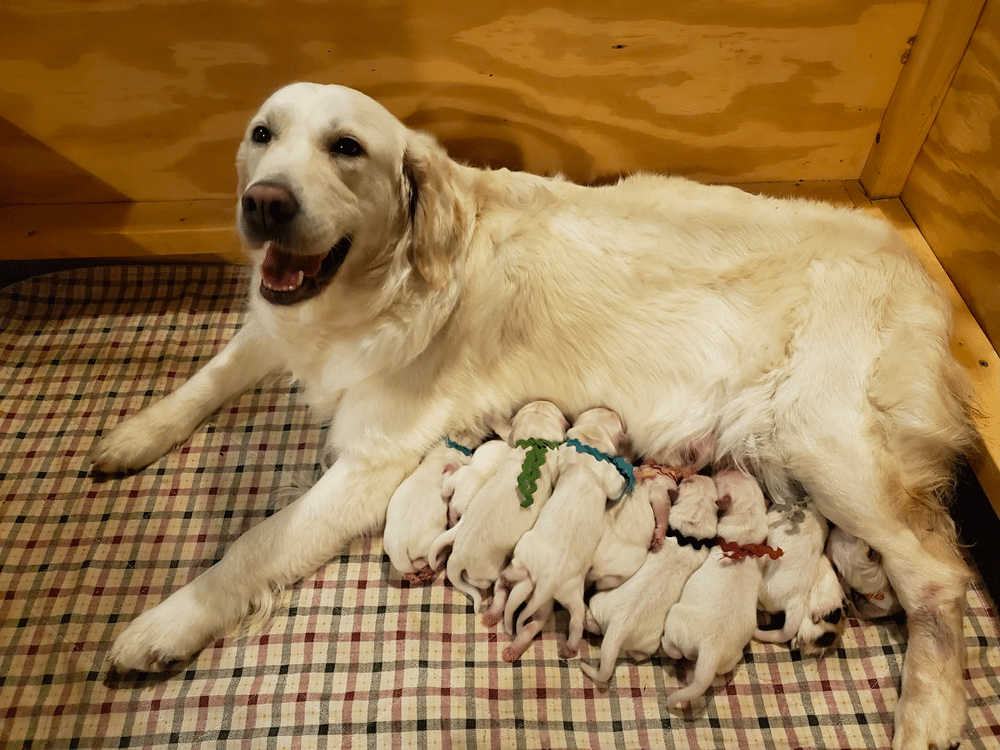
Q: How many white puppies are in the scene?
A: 9